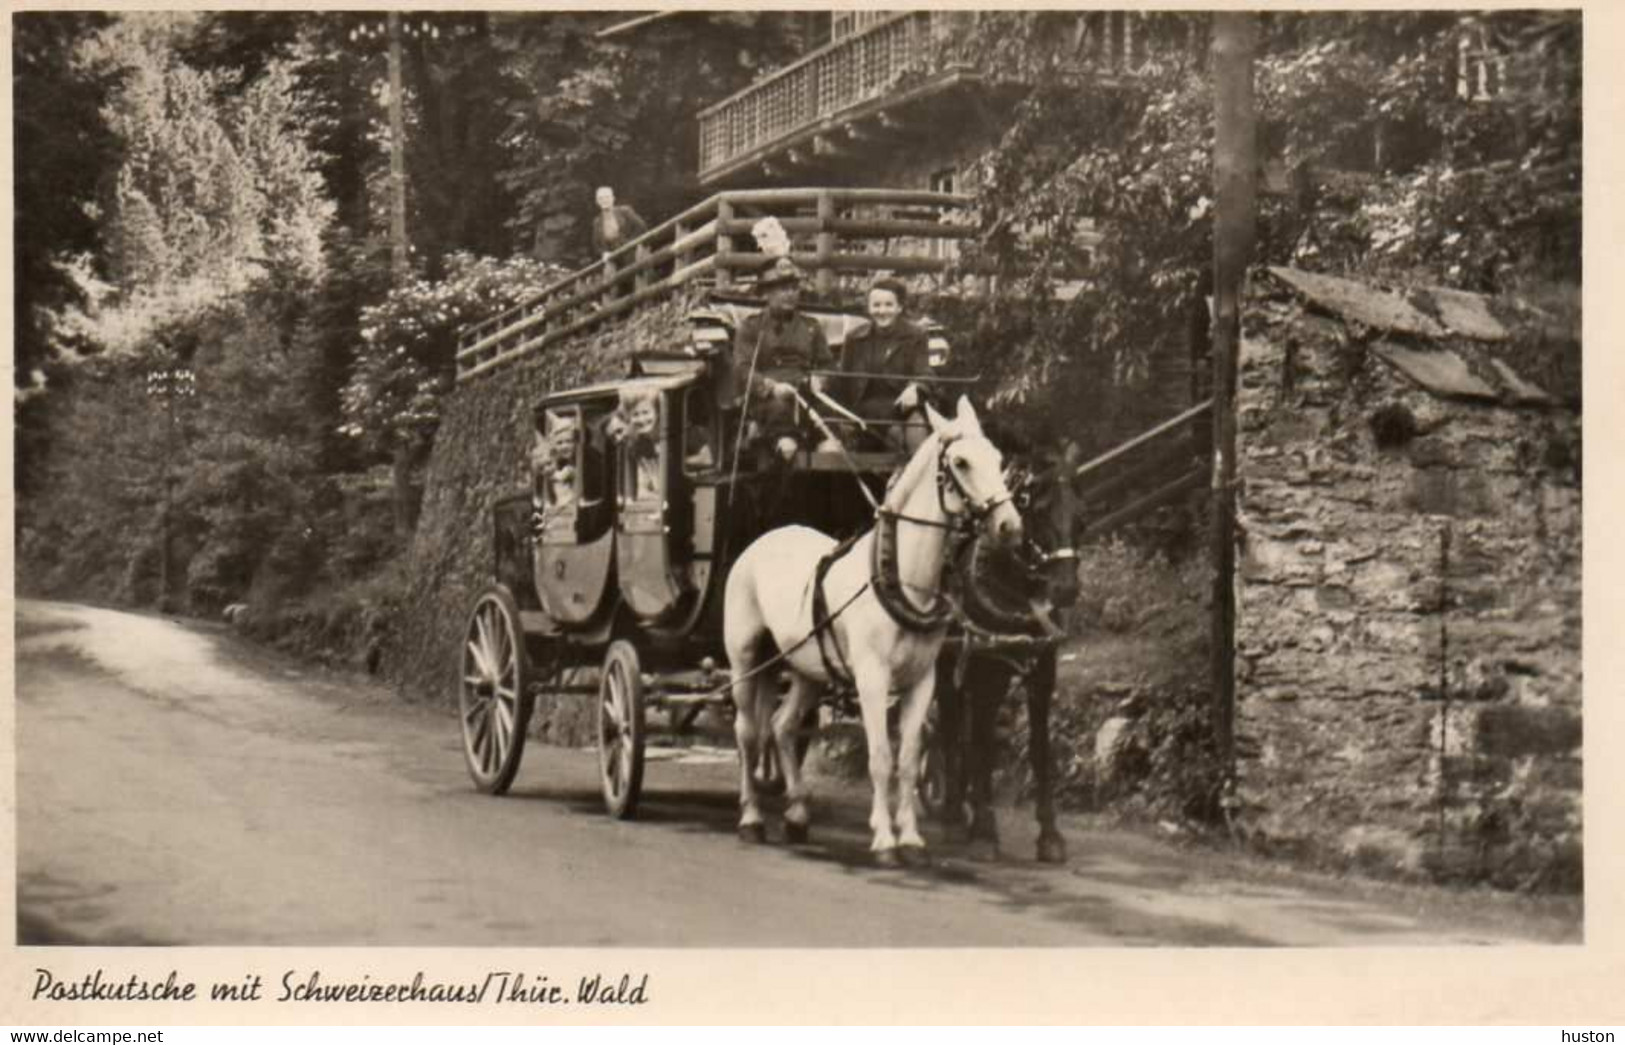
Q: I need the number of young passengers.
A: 4